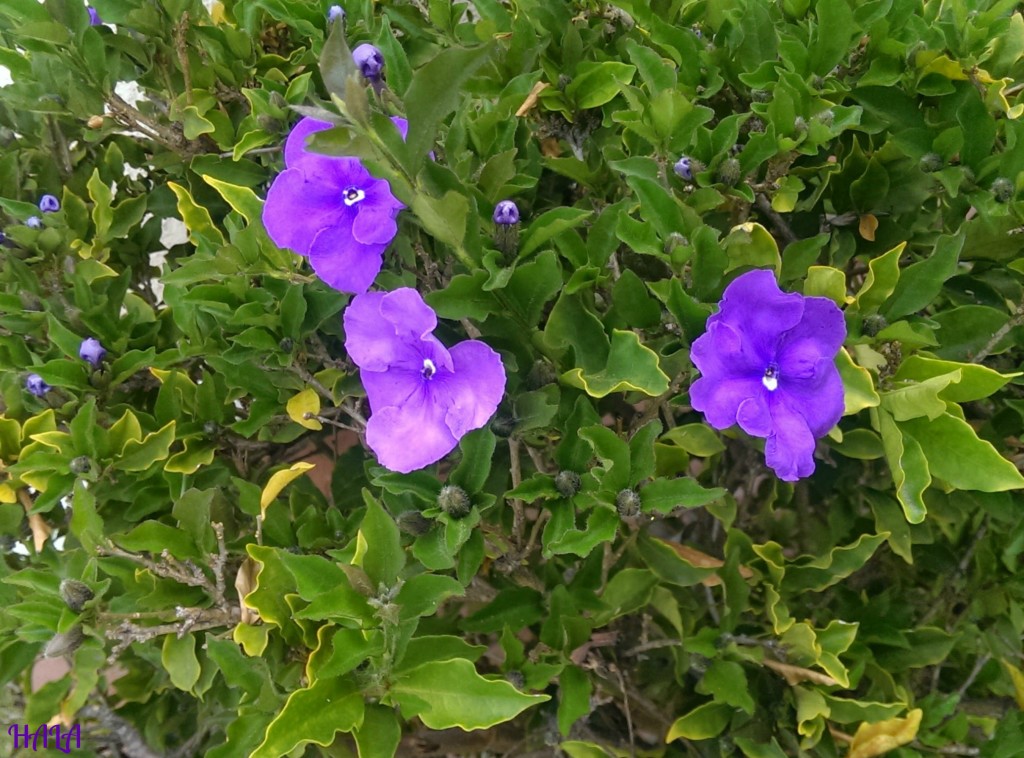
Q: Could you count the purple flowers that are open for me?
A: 3